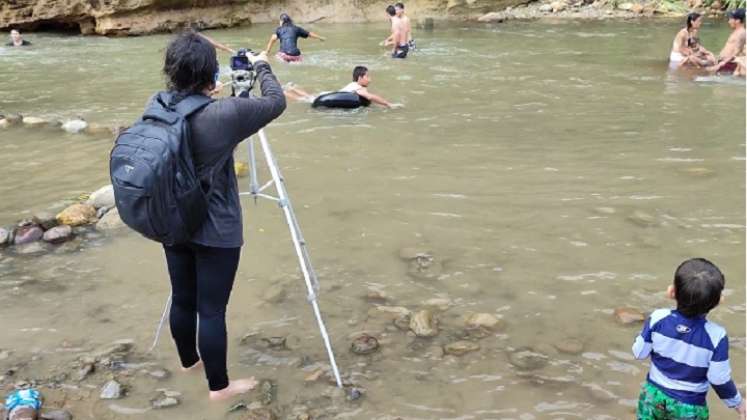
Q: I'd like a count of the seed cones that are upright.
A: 0